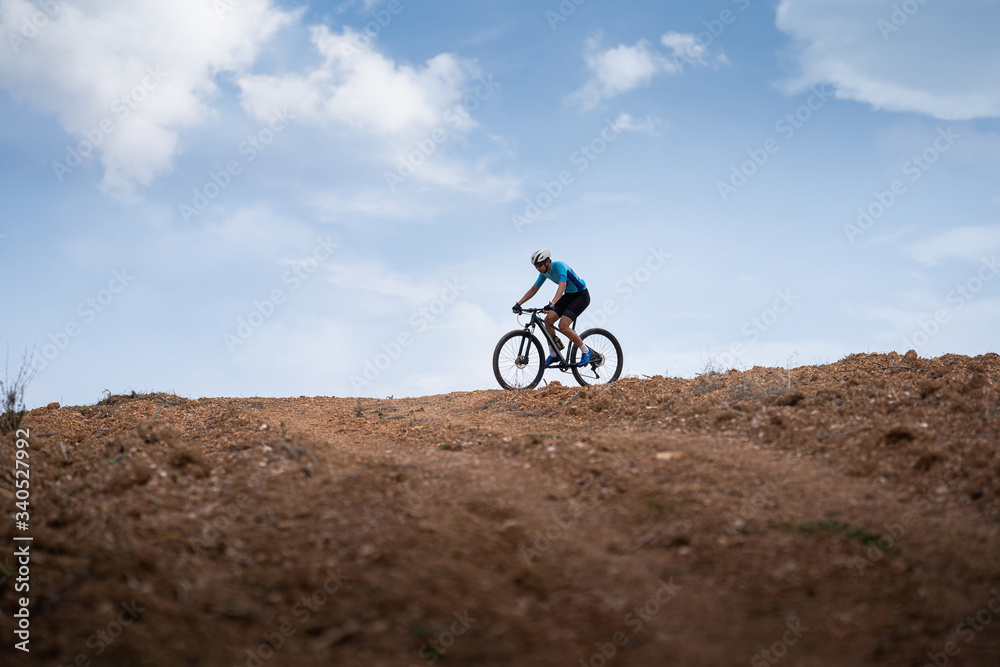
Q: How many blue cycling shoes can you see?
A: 2